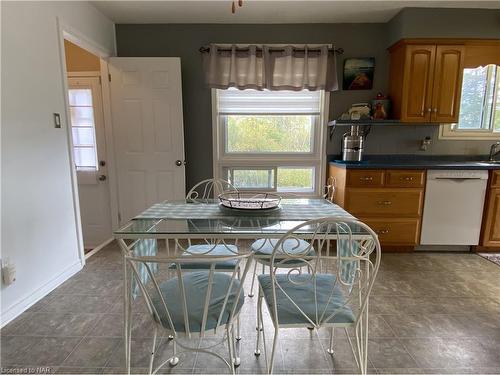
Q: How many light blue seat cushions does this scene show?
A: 4